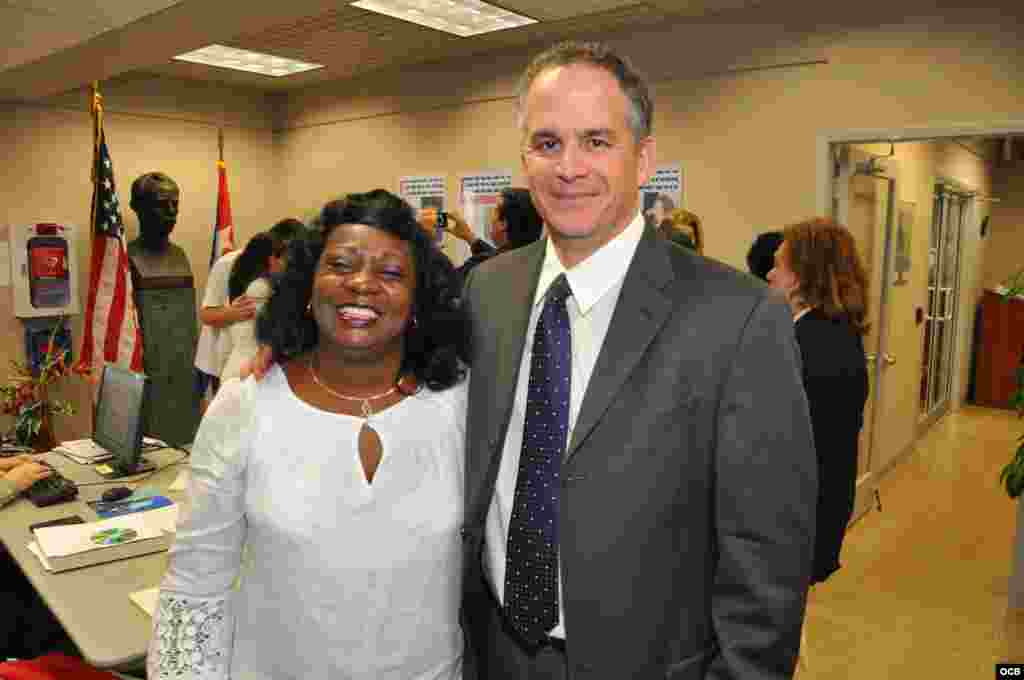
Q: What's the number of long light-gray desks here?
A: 1